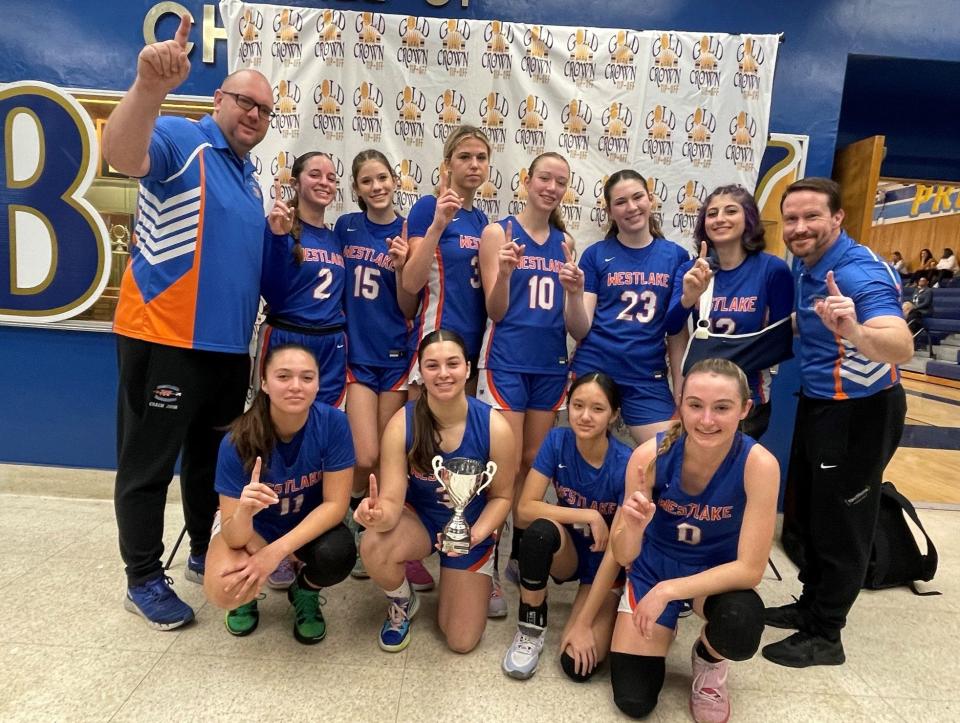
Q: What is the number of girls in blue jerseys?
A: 10